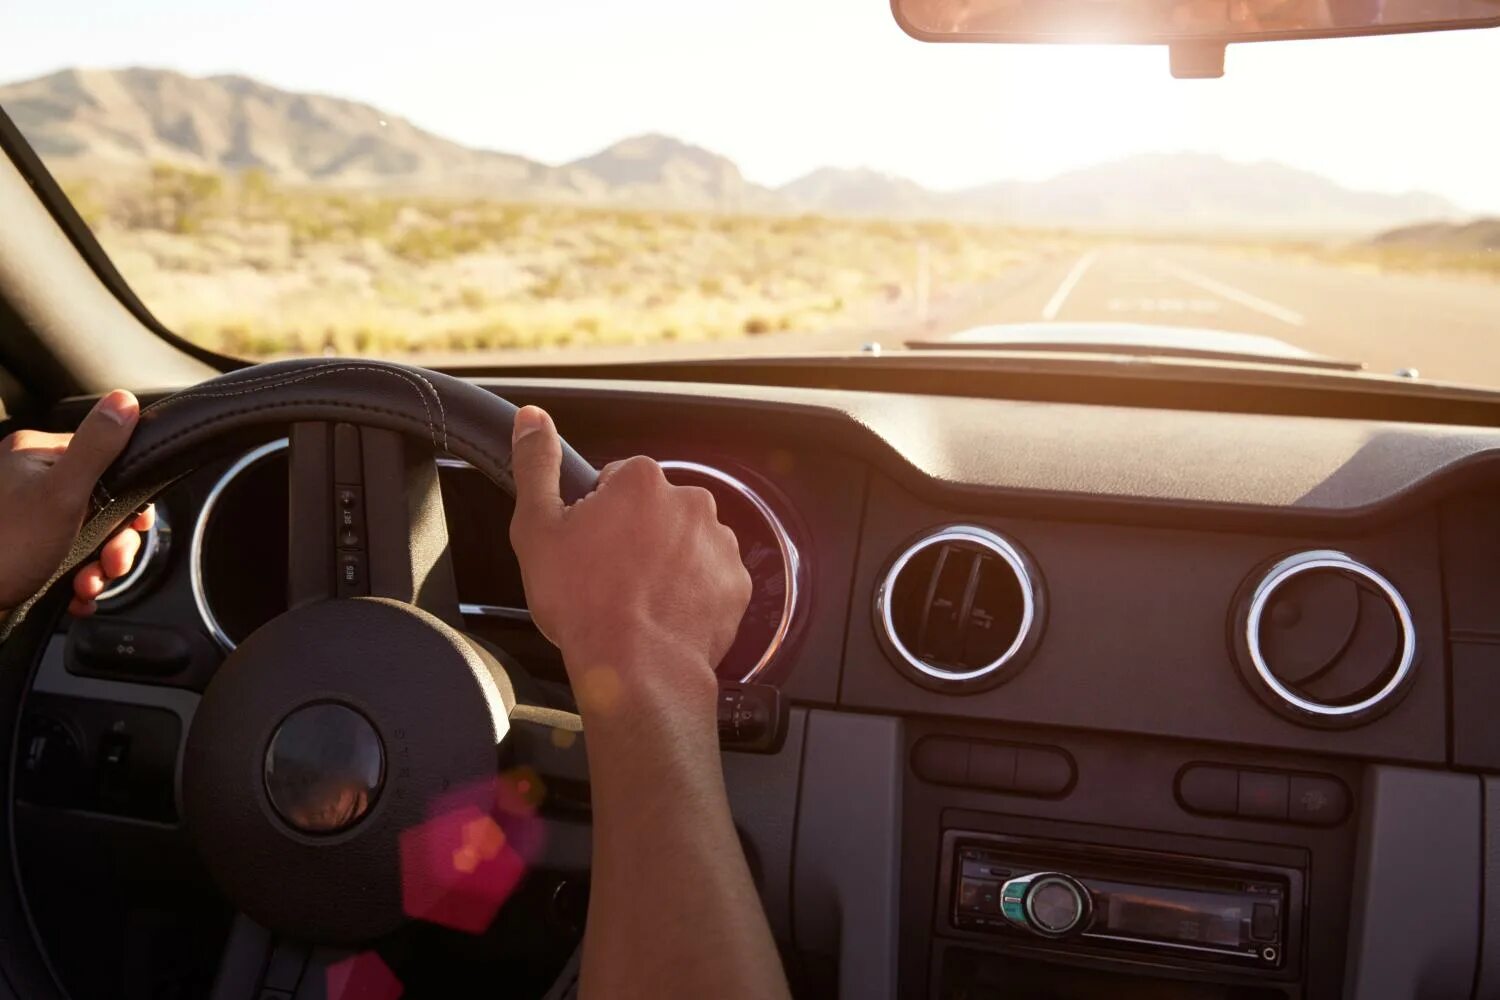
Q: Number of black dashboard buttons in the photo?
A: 6